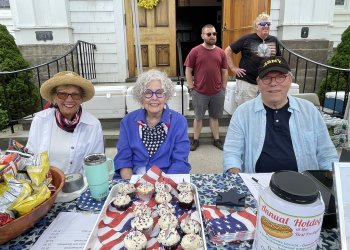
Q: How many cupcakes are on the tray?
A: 15